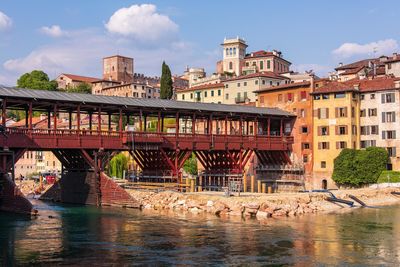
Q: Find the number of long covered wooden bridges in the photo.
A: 1